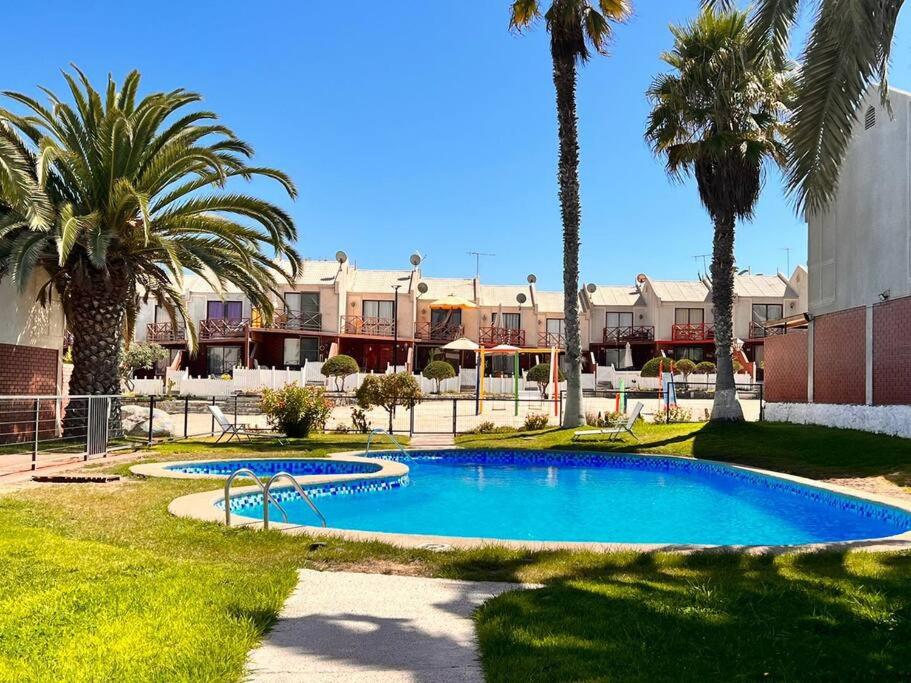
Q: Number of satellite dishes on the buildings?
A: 7